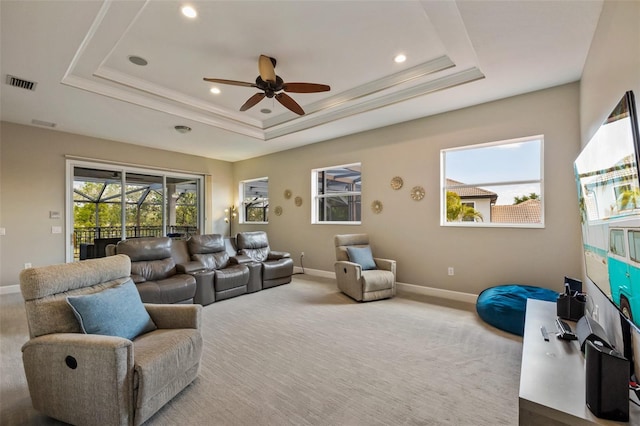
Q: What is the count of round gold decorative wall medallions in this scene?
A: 6